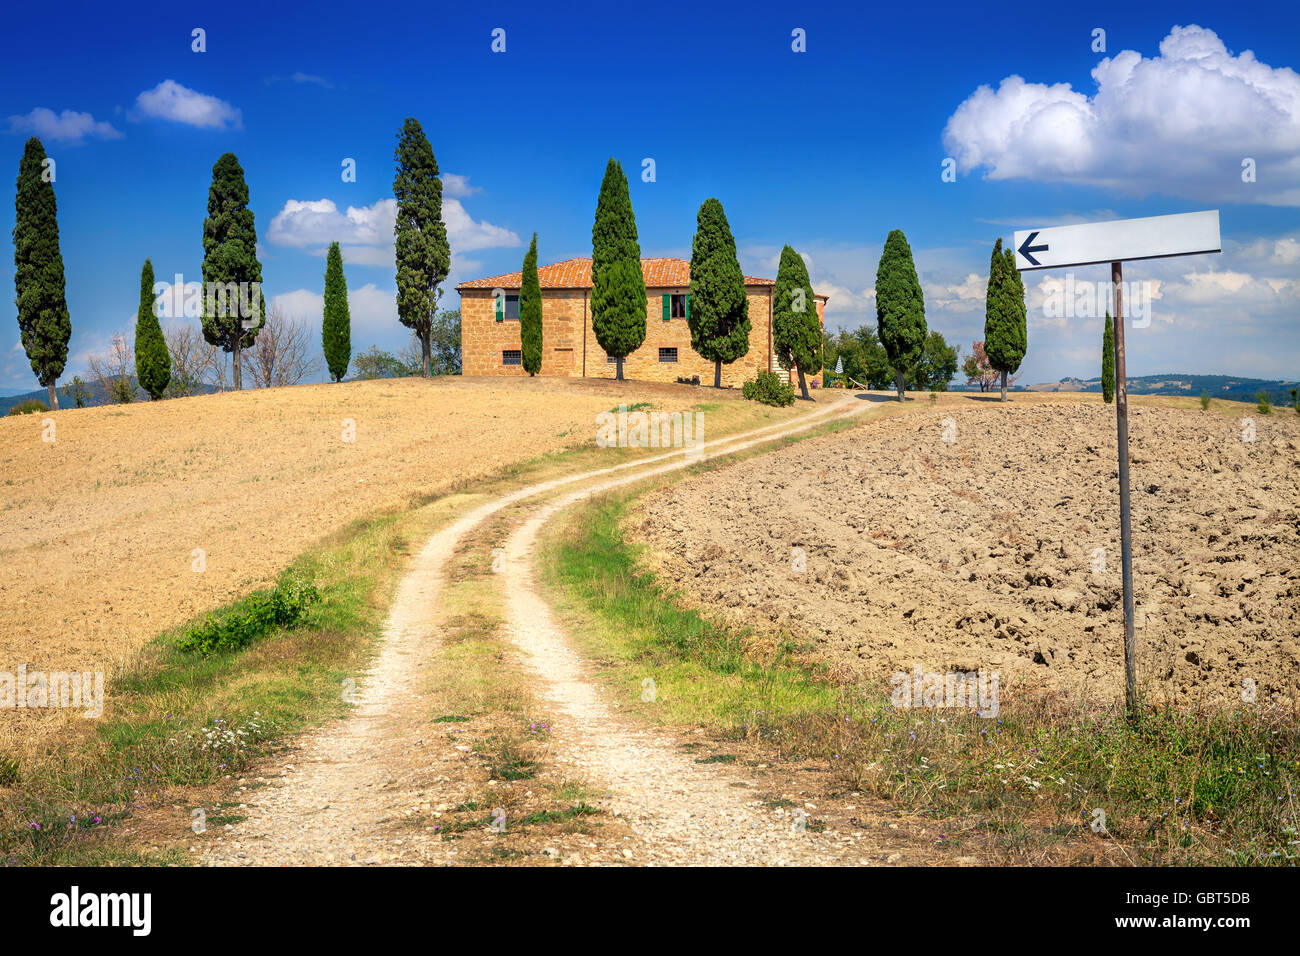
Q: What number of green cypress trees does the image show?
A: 12